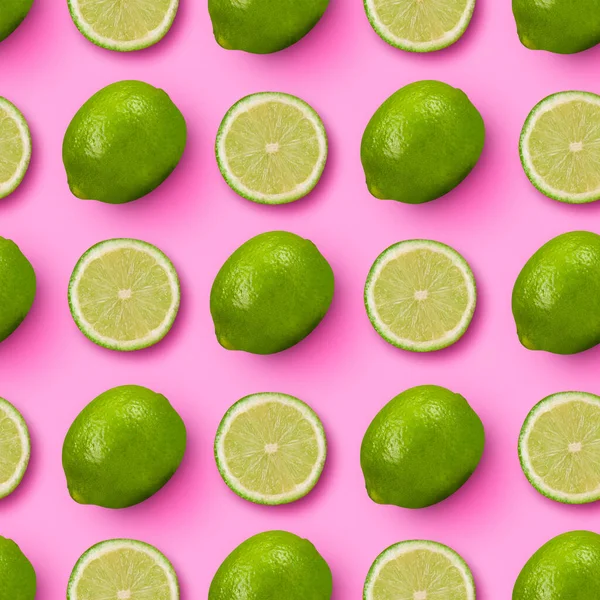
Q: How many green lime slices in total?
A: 12